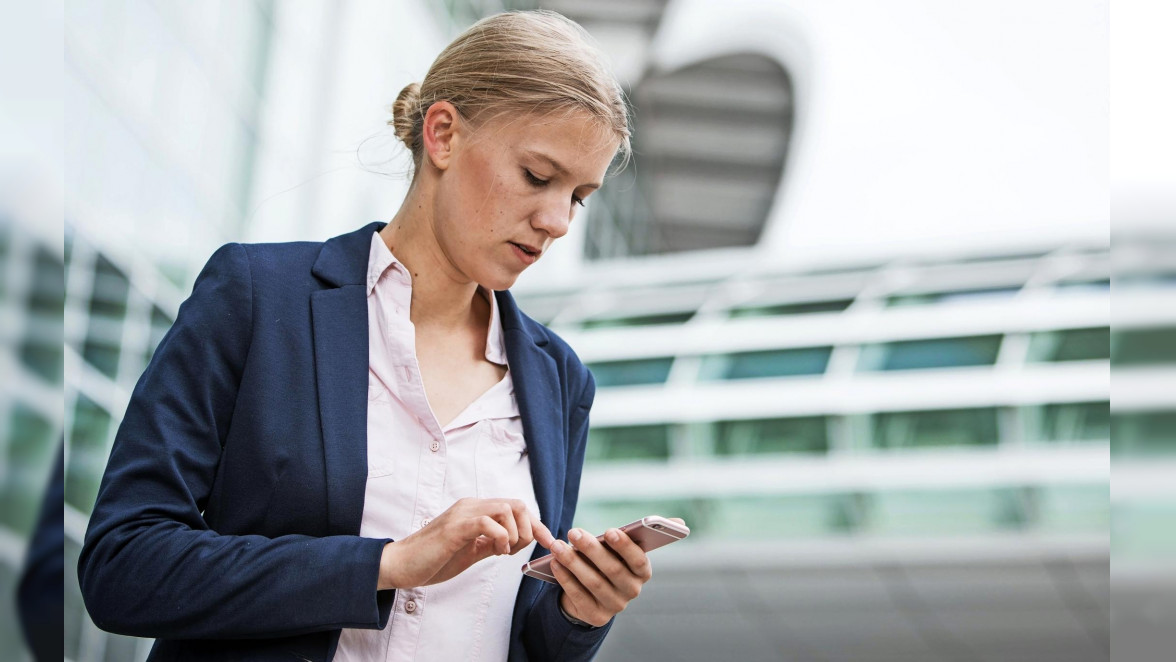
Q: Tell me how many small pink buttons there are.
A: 3